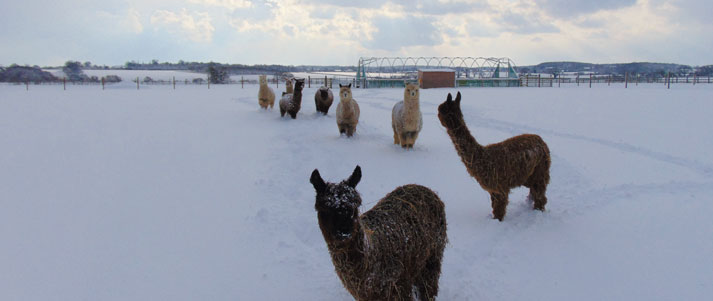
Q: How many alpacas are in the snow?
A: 8